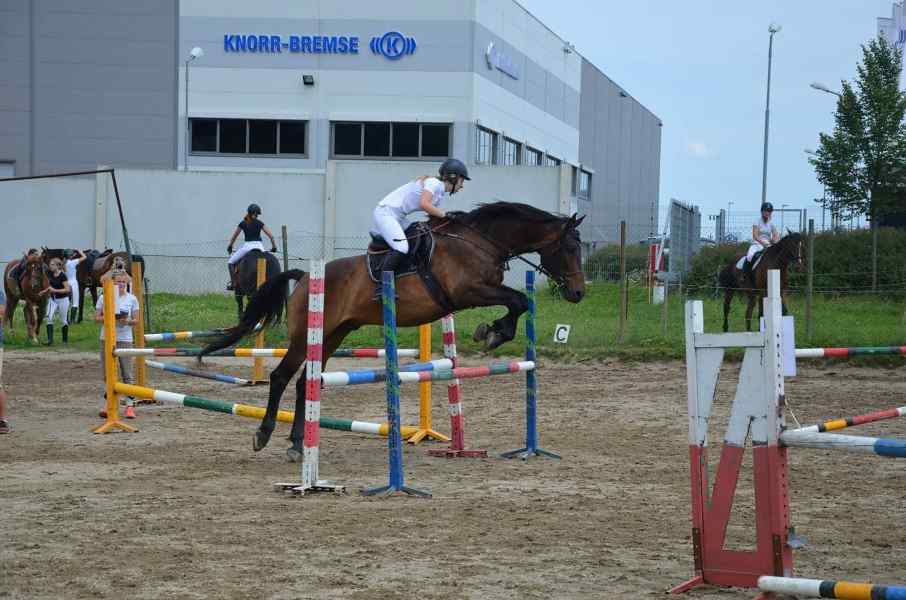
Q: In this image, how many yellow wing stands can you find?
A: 4